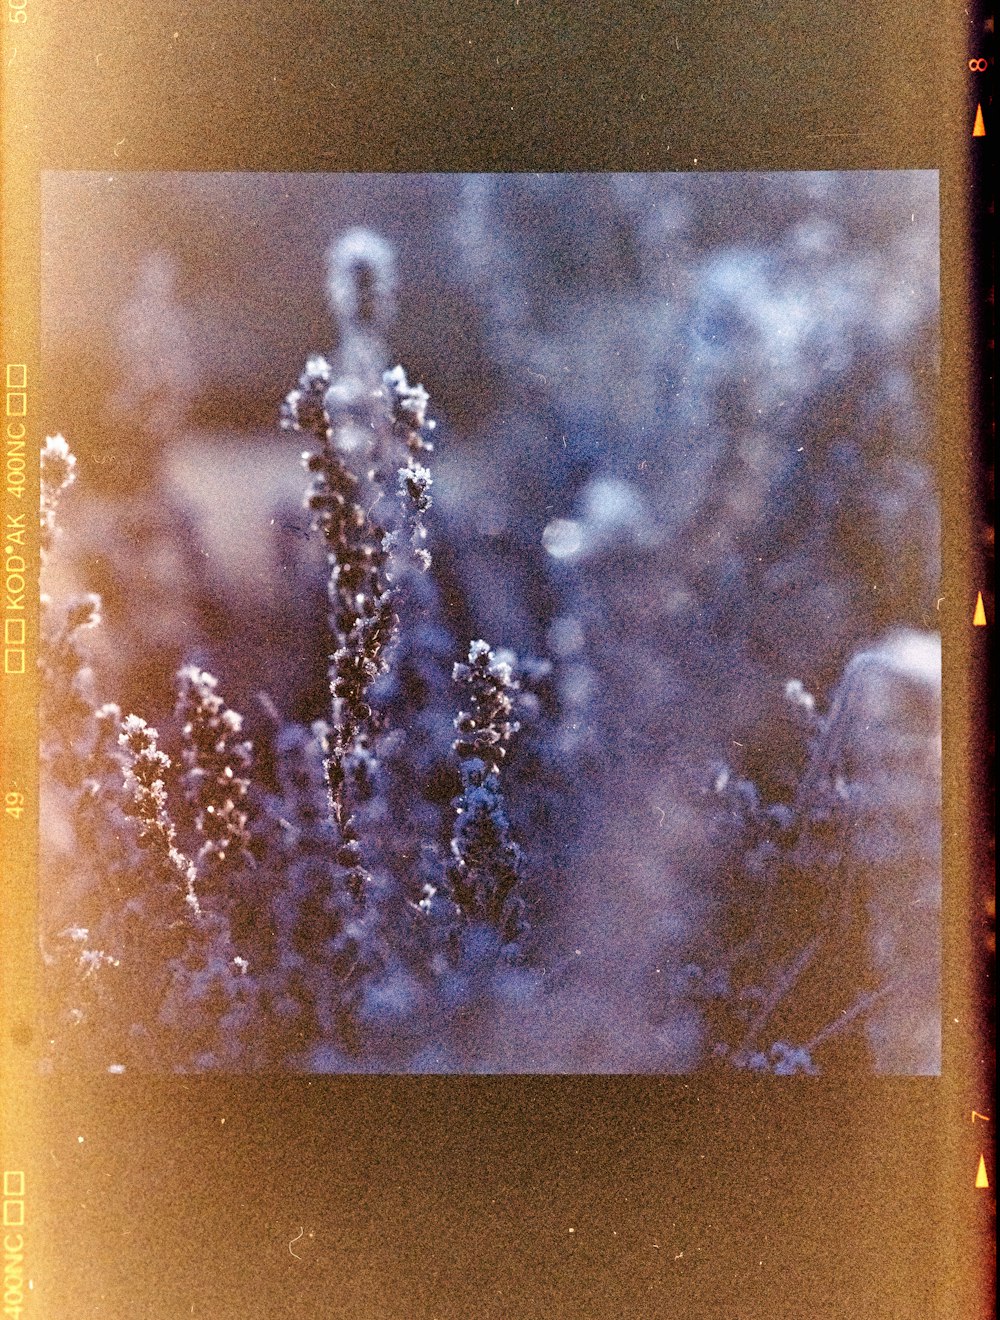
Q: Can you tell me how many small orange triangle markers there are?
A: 3